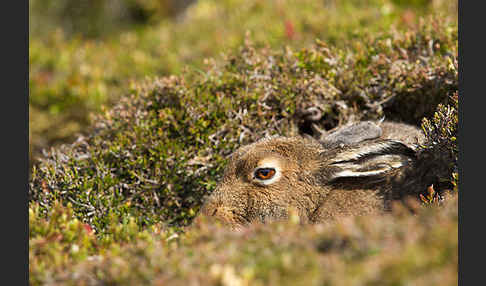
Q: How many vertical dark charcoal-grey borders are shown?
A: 2